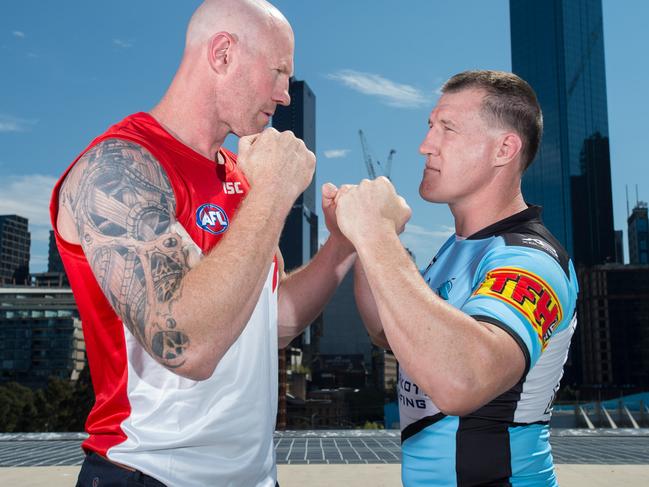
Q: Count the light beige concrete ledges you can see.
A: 1